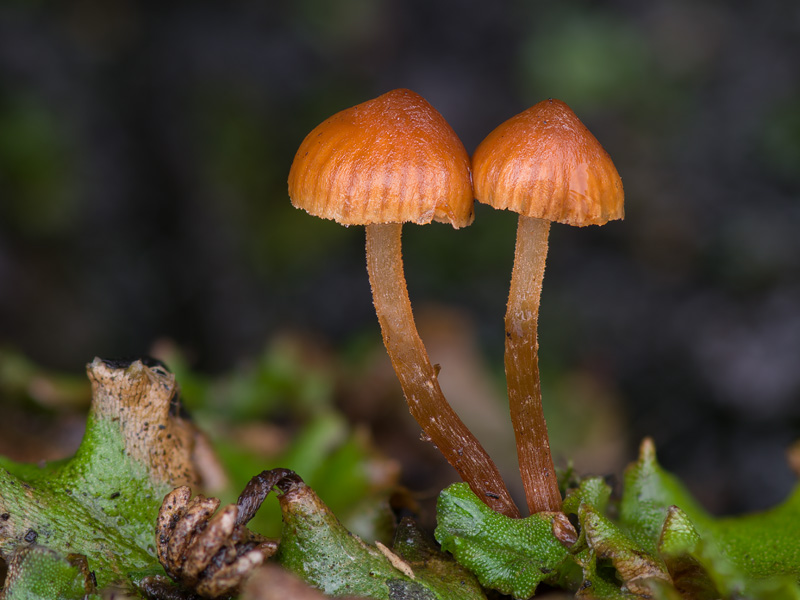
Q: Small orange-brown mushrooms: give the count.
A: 2